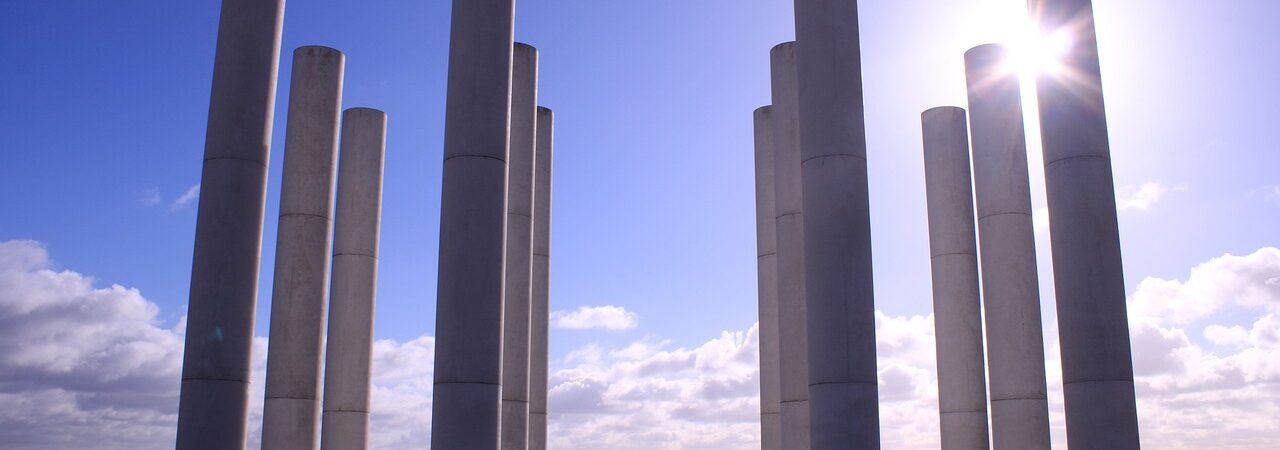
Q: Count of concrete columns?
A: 12